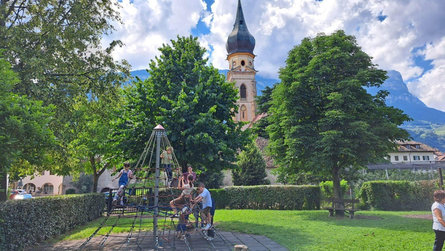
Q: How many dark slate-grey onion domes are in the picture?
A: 1